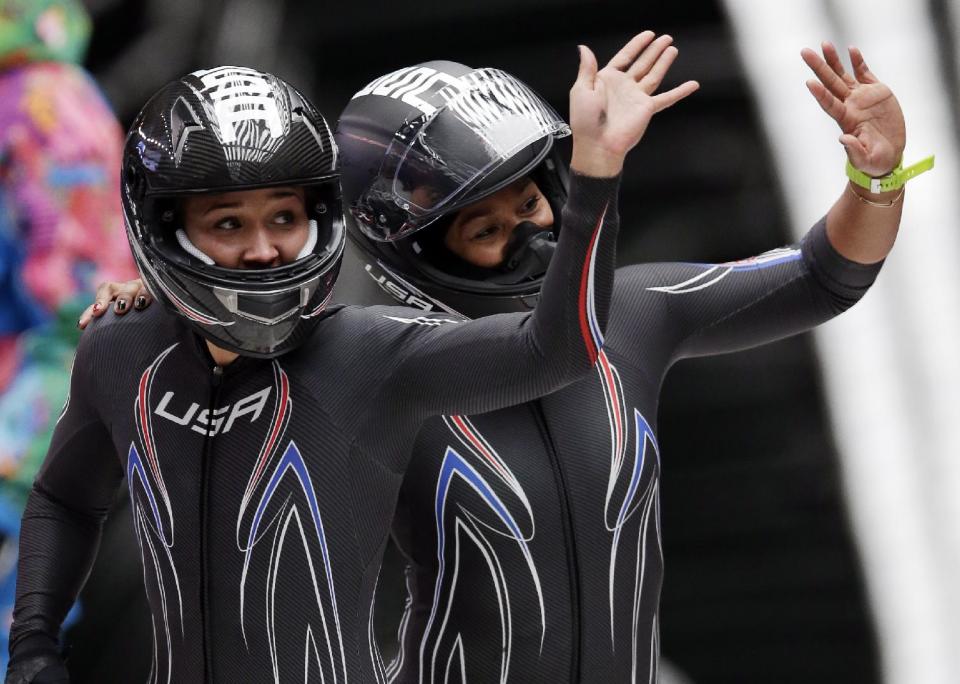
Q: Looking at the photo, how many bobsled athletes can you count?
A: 2